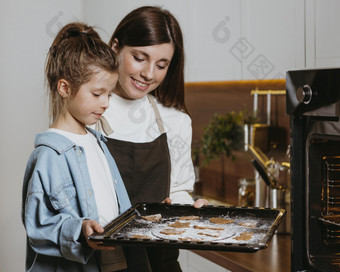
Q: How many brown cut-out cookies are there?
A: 11